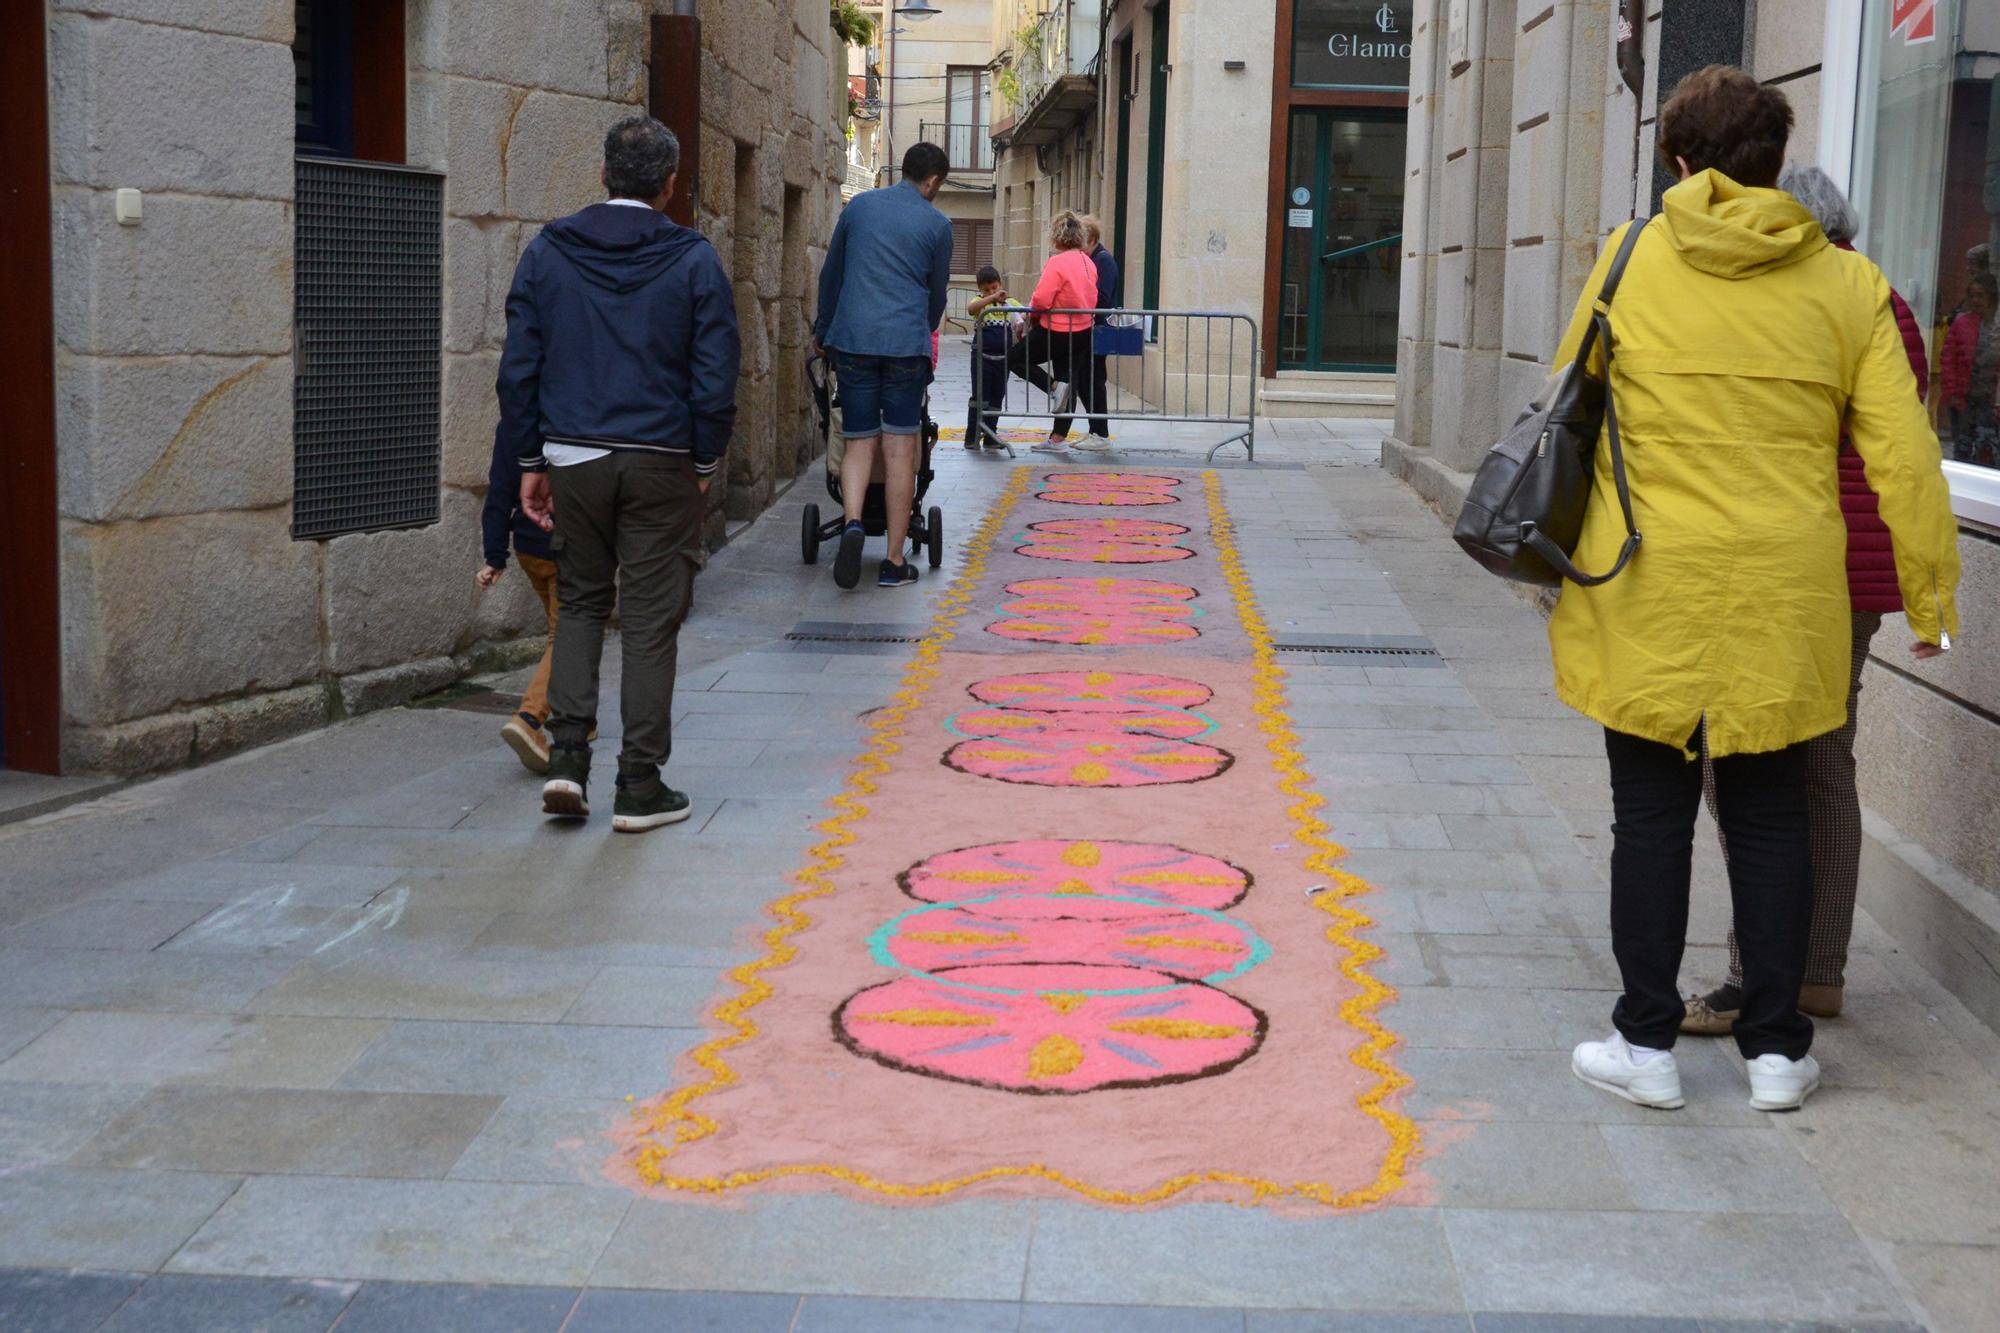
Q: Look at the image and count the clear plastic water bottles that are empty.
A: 0